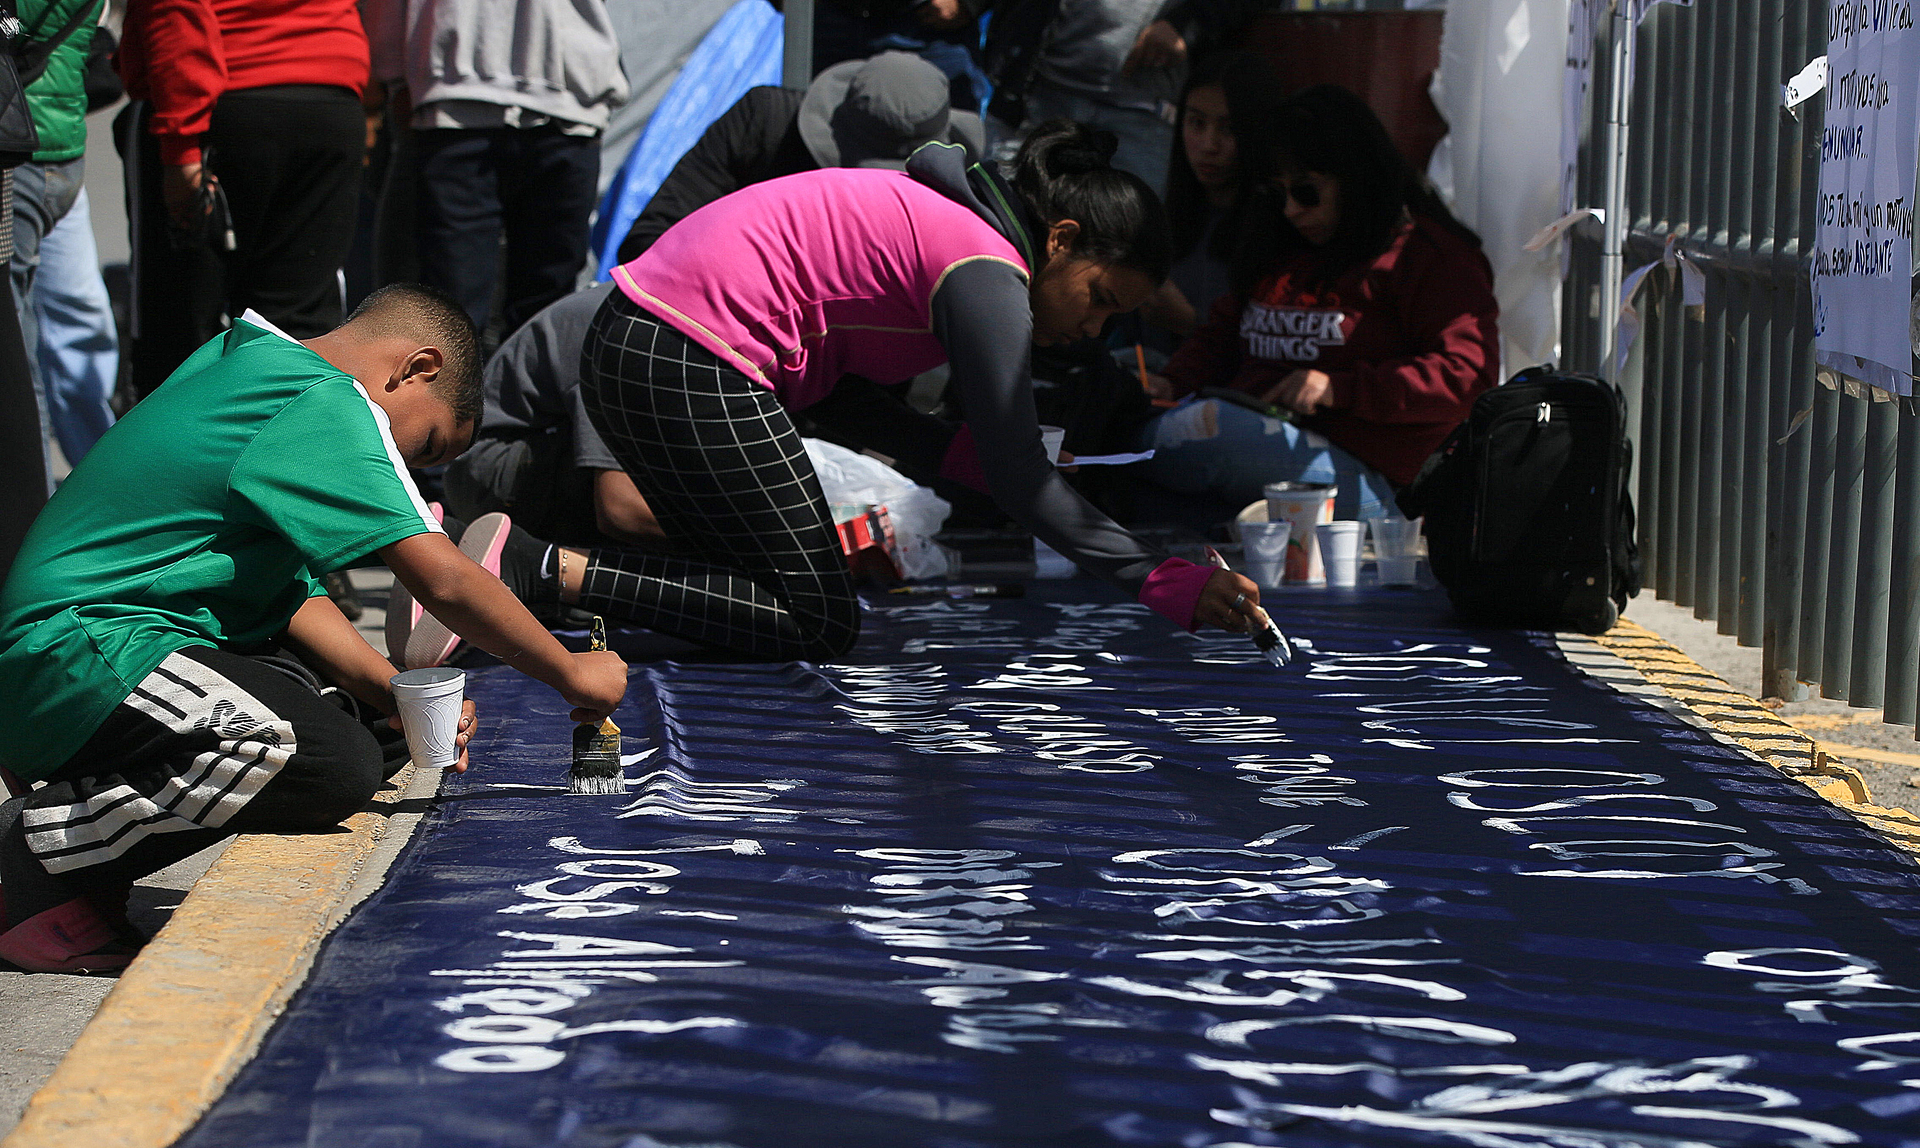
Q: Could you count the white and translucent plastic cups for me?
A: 5